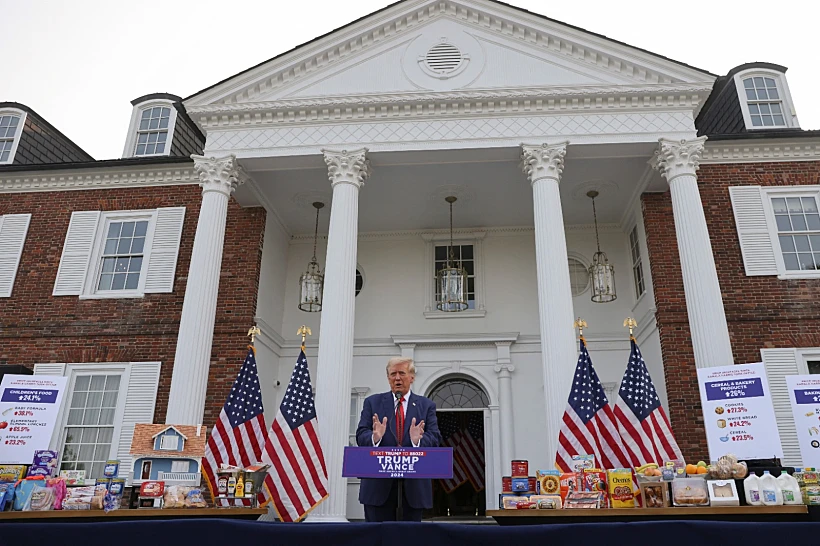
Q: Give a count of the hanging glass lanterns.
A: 3